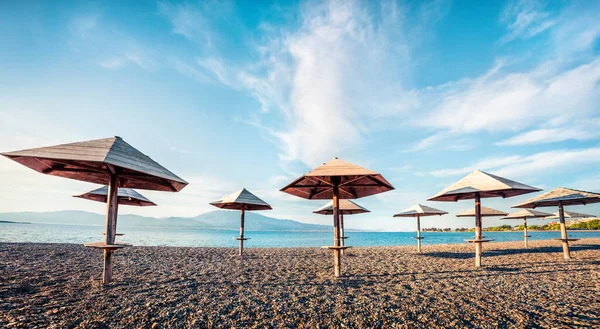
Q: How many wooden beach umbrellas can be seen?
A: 11